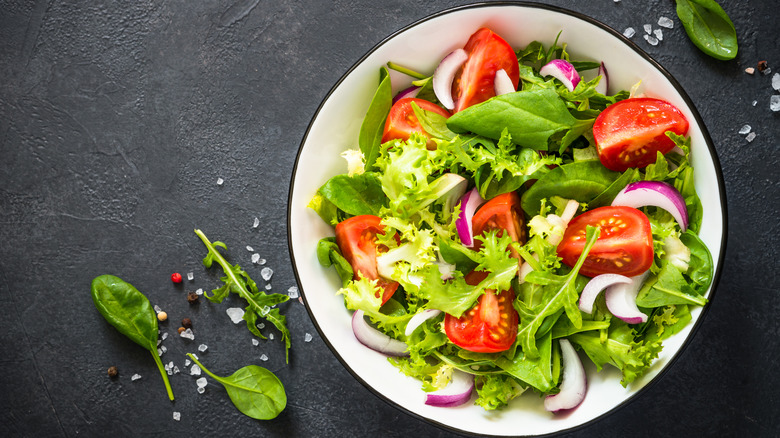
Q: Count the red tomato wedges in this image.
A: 7